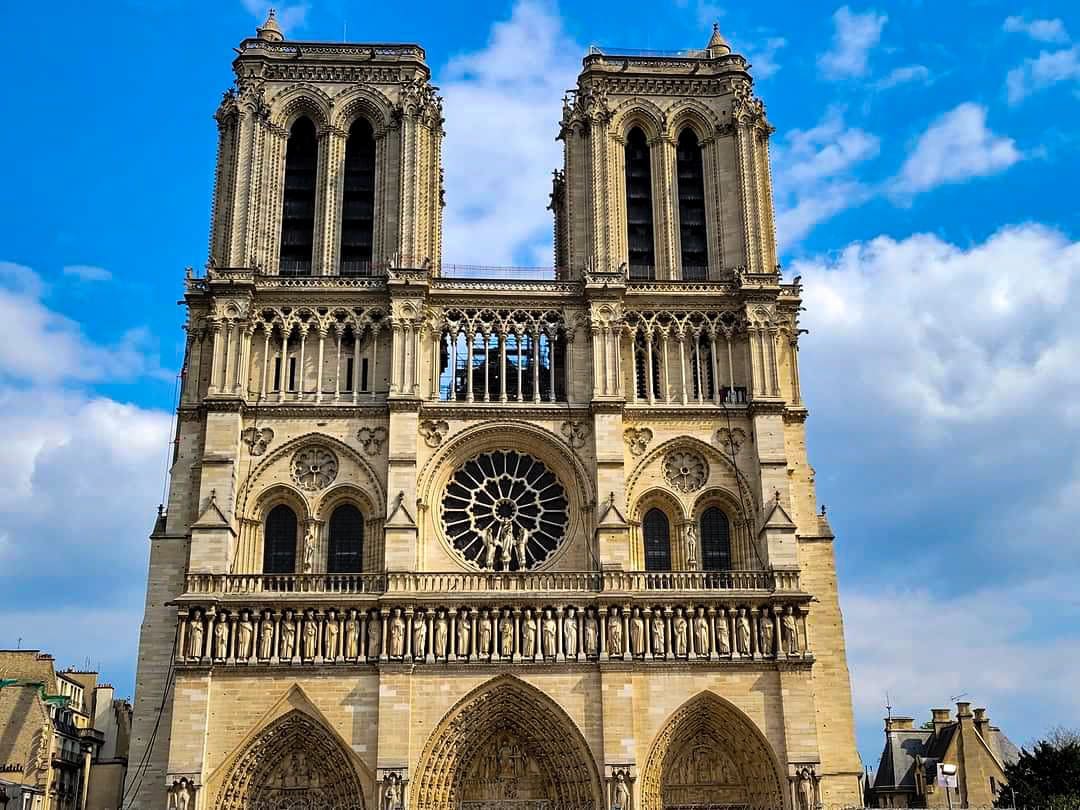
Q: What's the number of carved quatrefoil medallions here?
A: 6